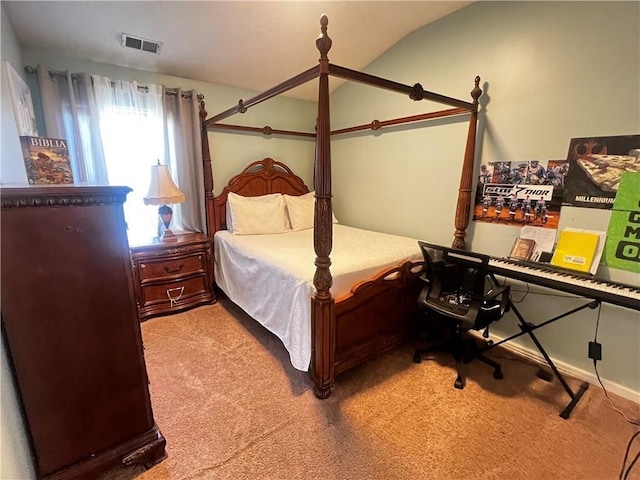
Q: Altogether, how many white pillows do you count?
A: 2